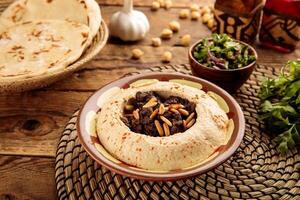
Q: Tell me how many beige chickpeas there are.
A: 15